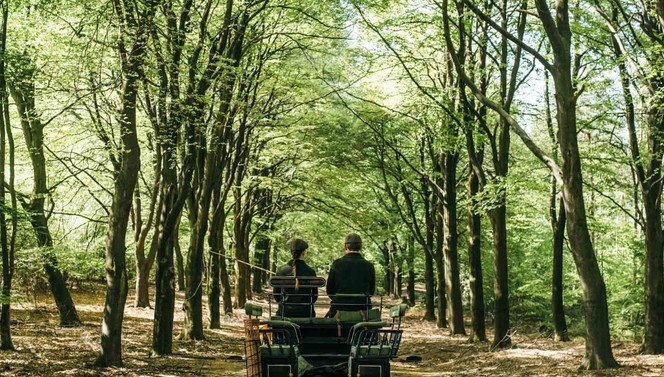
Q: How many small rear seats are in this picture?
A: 2